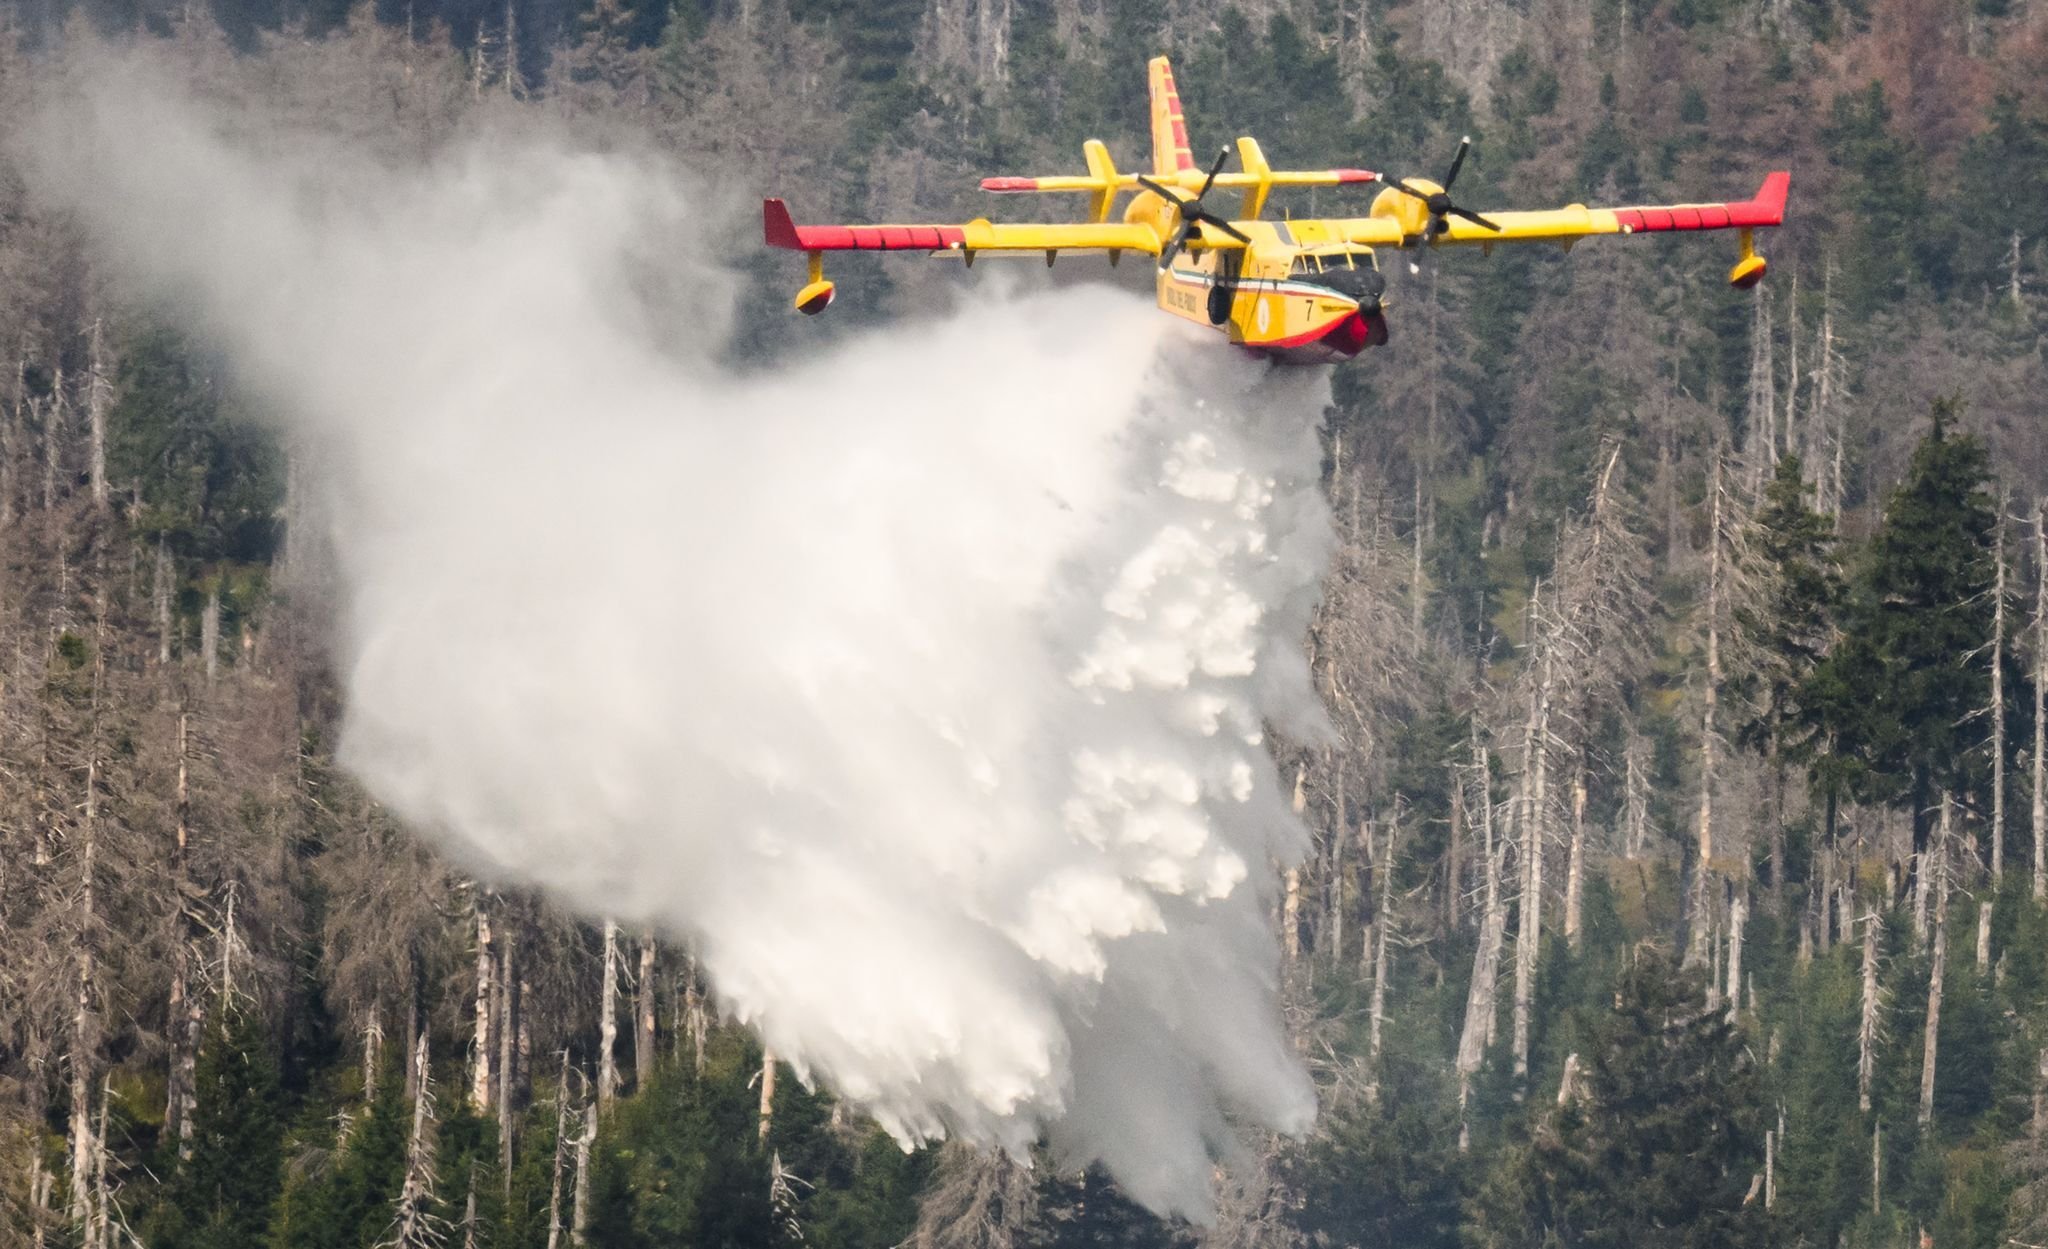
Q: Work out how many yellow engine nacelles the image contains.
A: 2